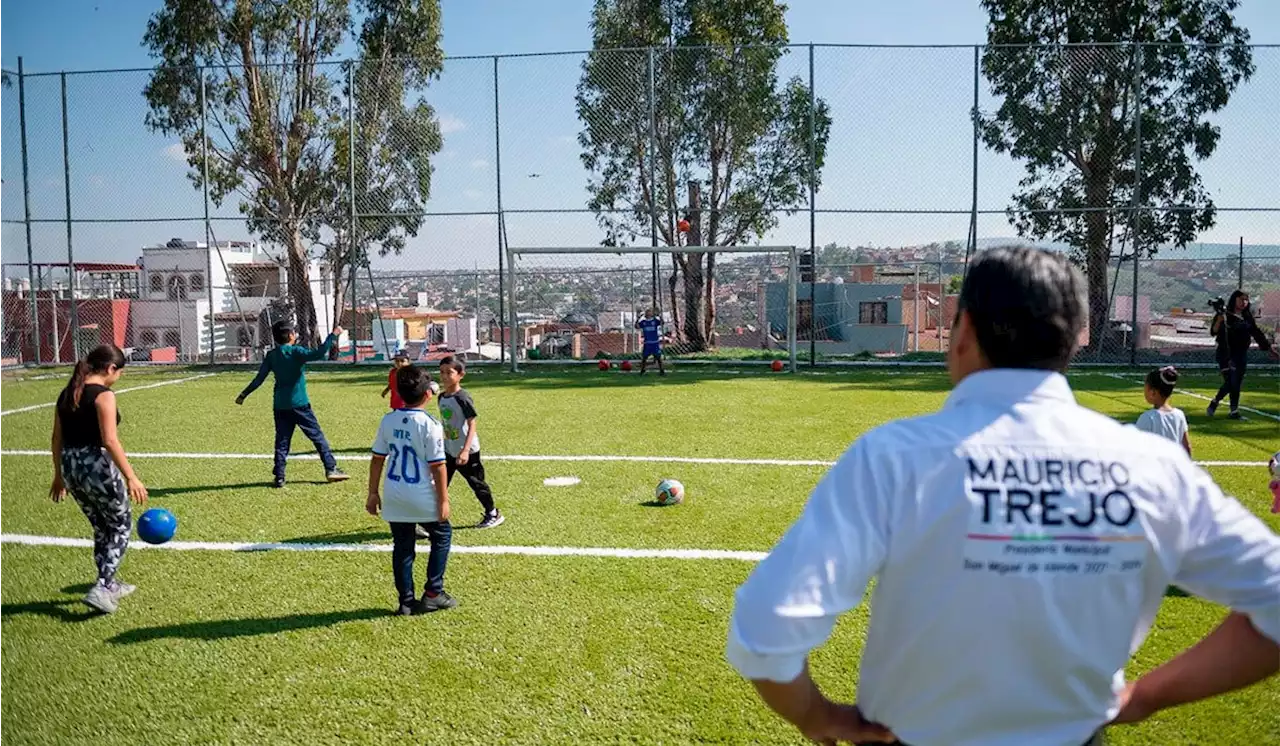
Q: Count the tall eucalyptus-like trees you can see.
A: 3